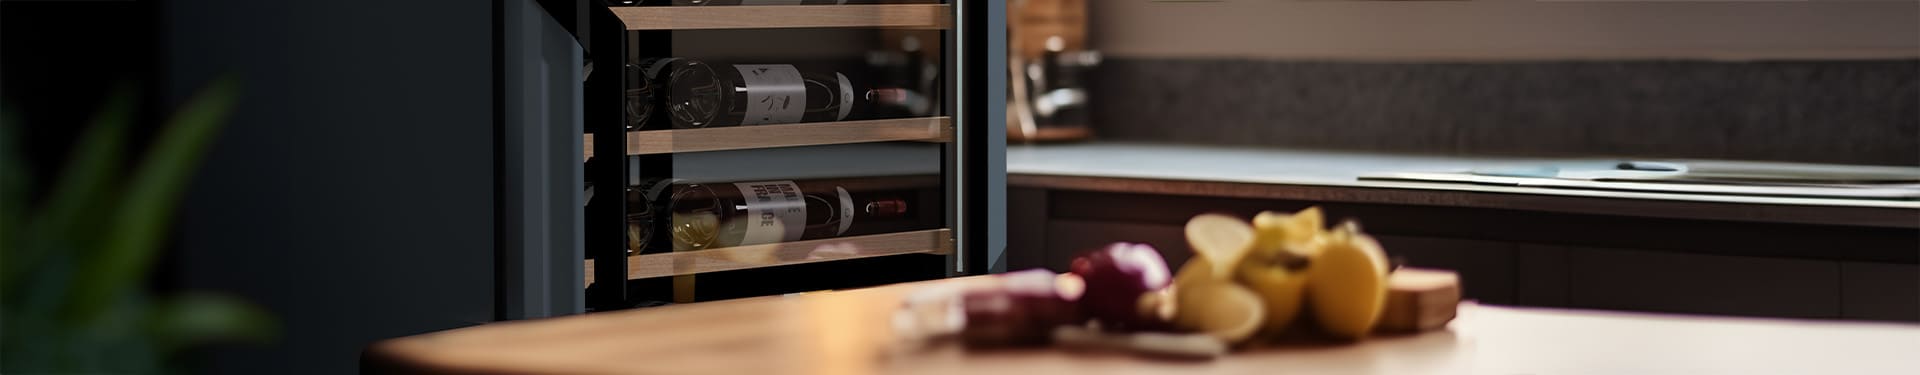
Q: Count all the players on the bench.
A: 0